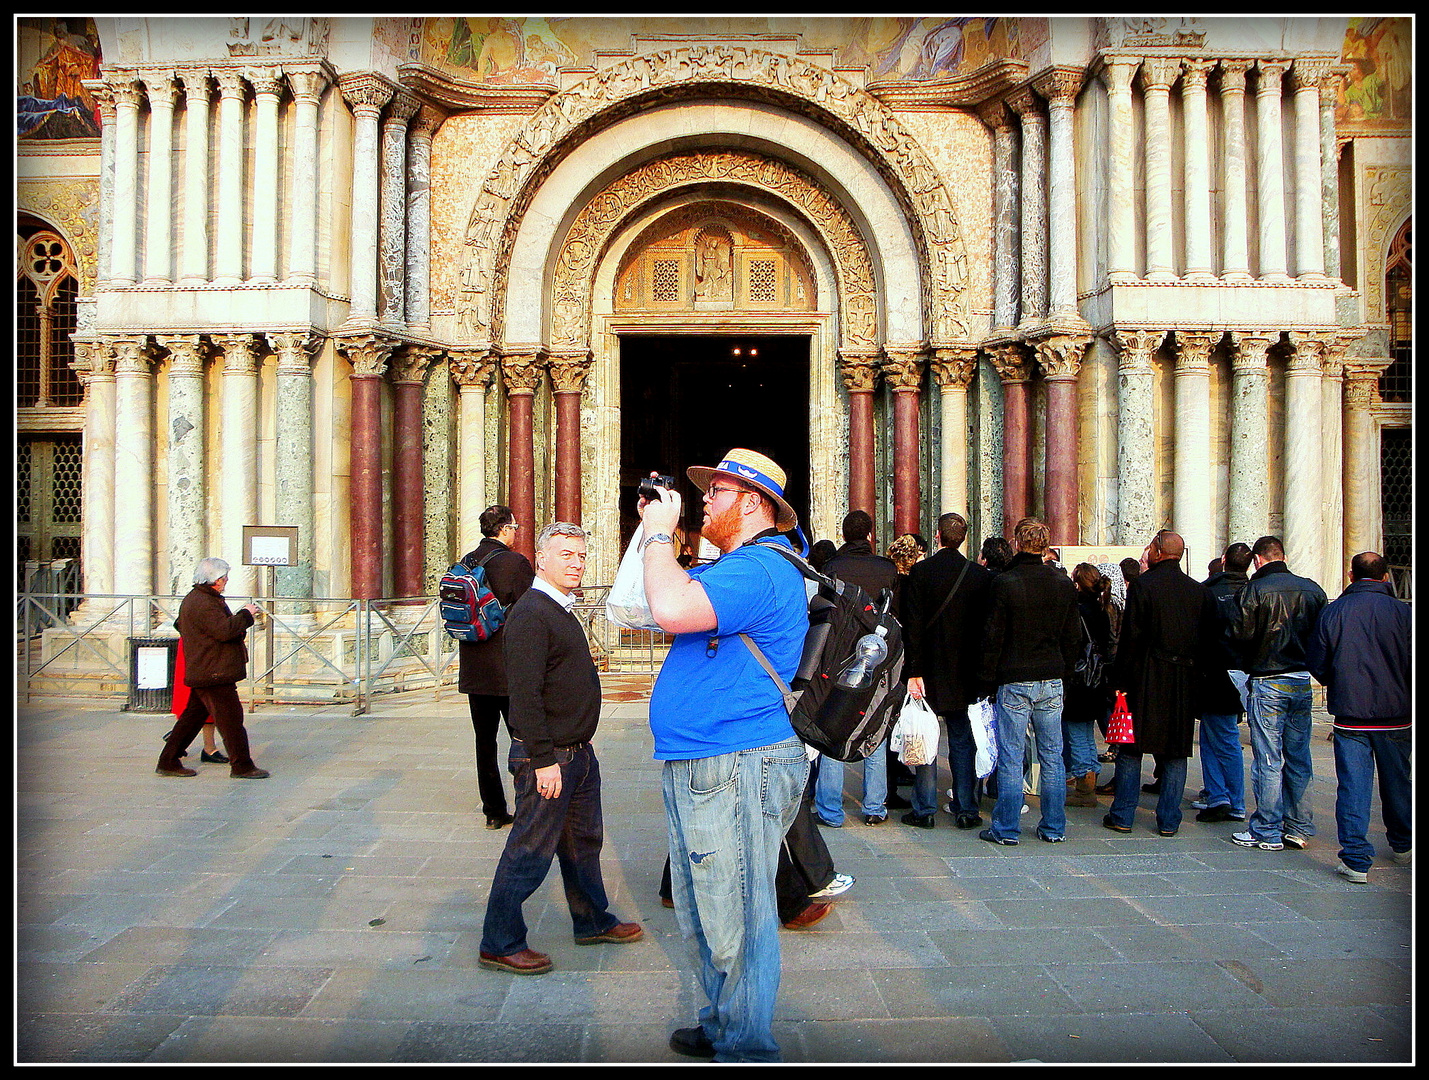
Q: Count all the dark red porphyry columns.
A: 8